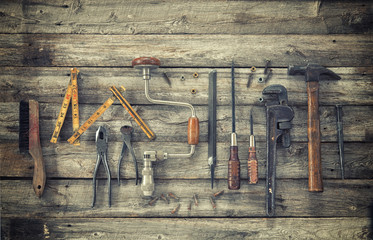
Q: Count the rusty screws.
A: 8